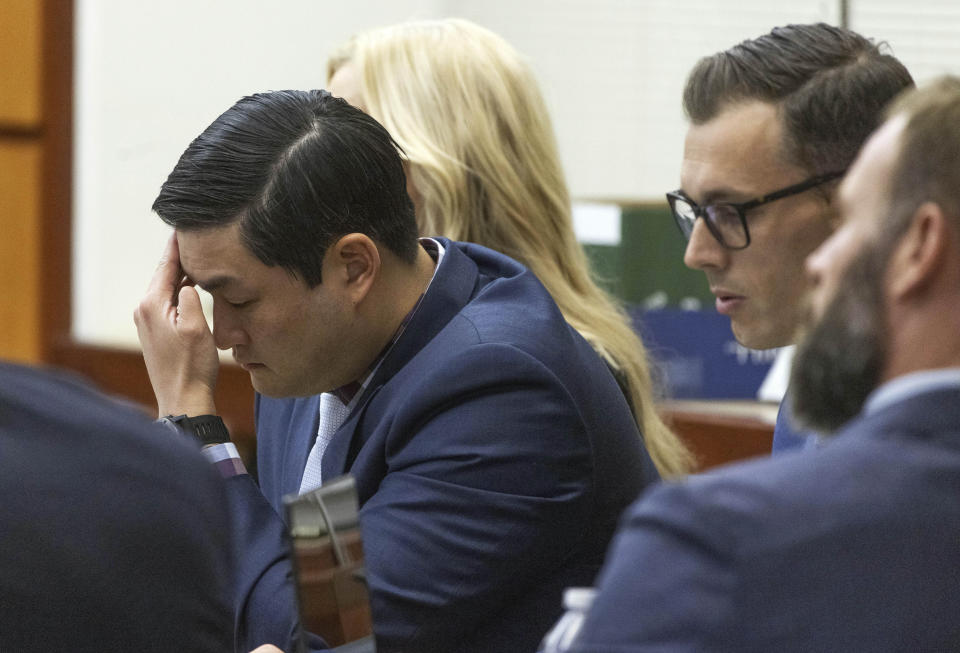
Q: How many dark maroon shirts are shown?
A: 1